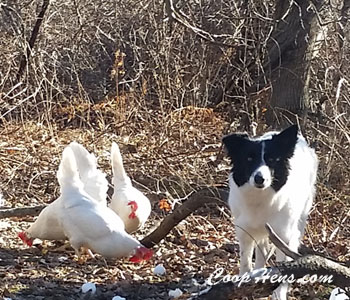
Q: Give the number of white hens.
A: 3